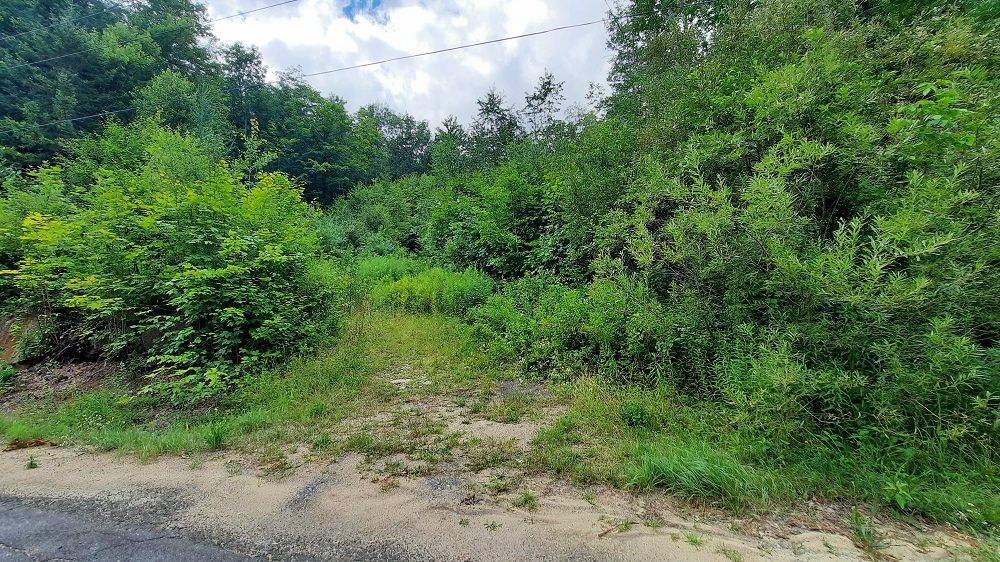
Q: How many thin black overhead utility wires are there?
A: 3